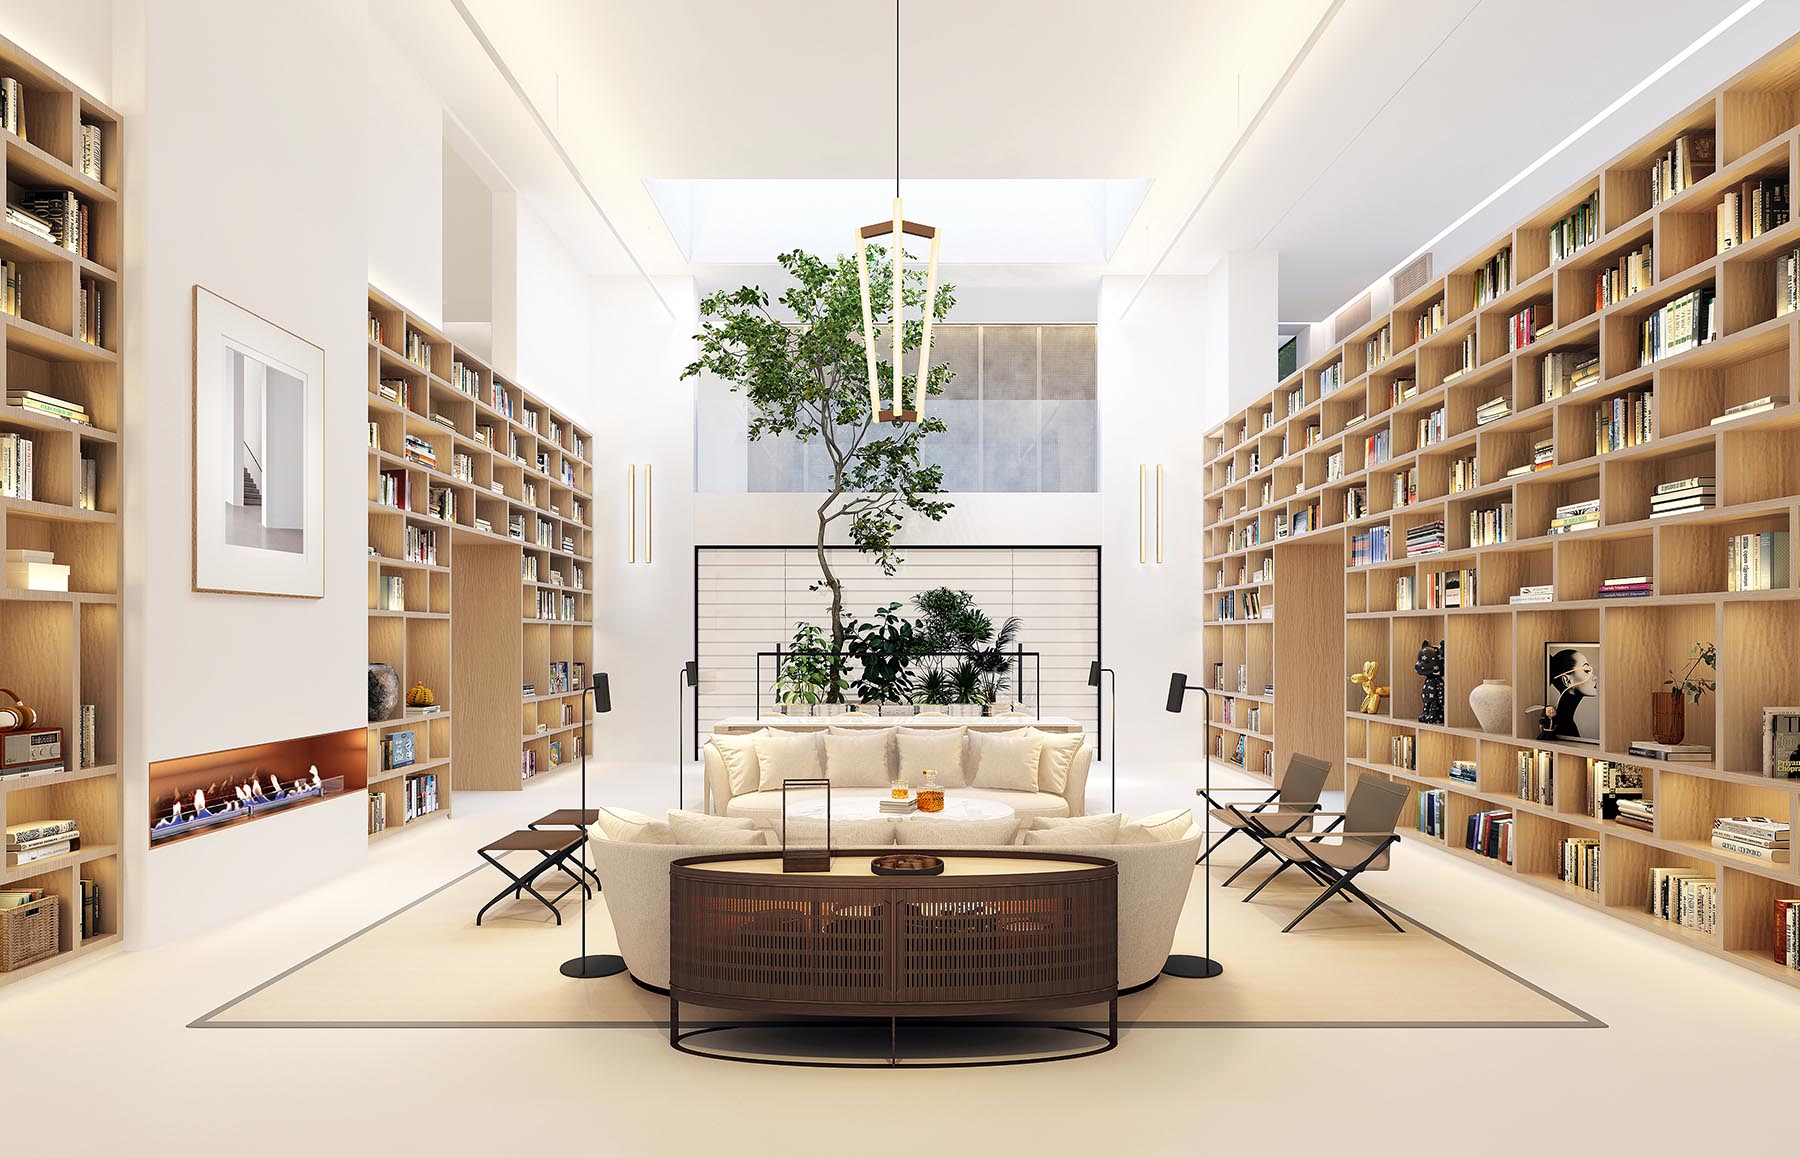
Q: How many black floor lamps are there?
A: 4